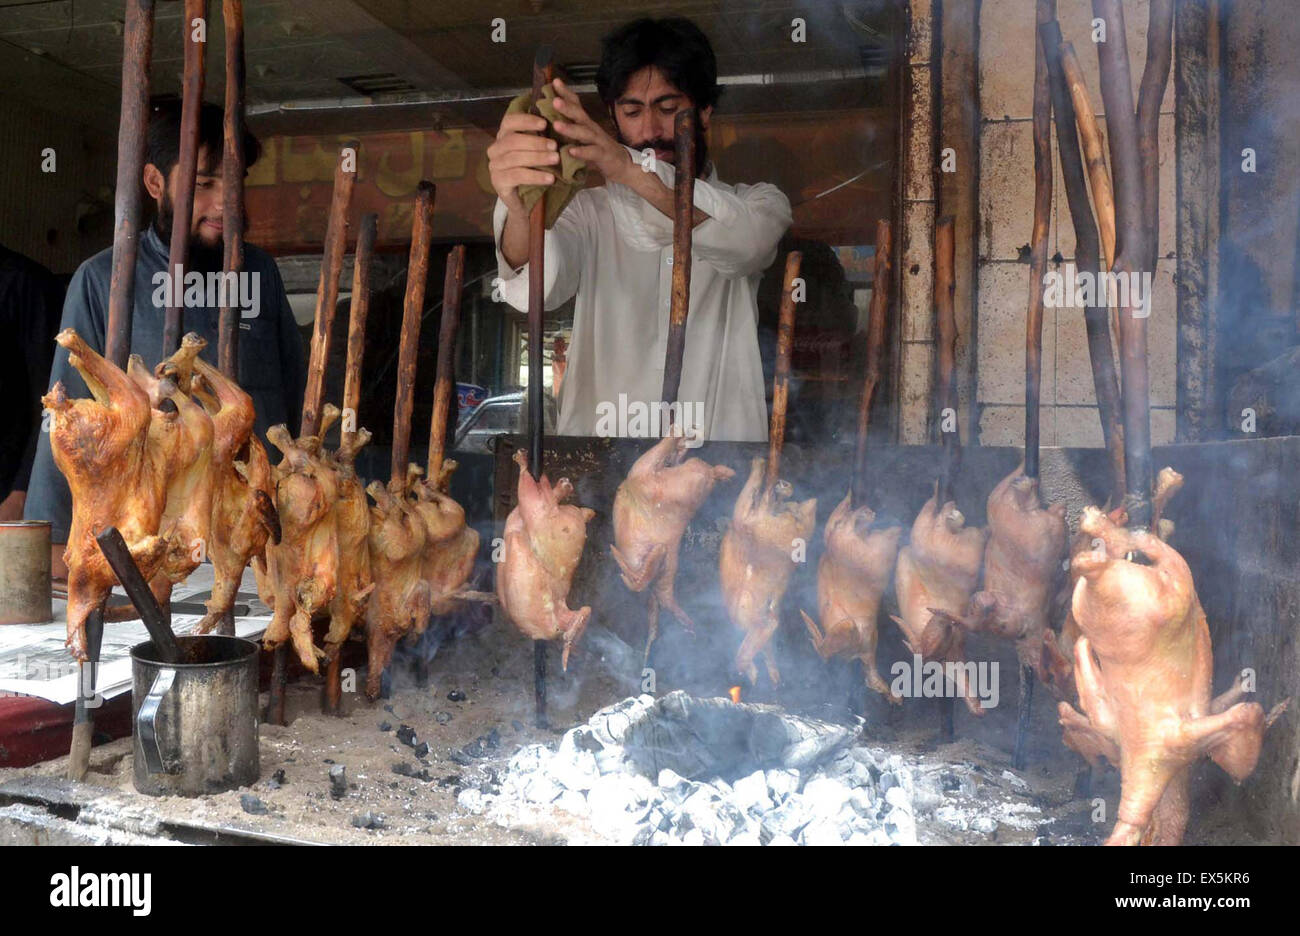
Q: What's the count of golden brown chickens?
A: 7